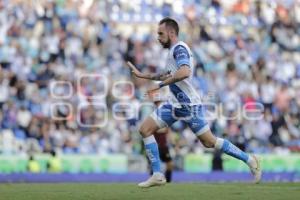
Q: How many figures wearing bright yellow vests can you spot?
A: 2